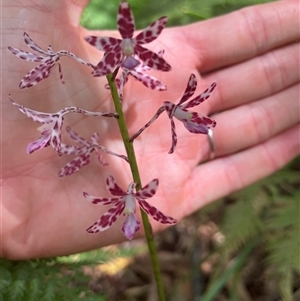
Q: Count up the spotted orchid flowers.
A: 7